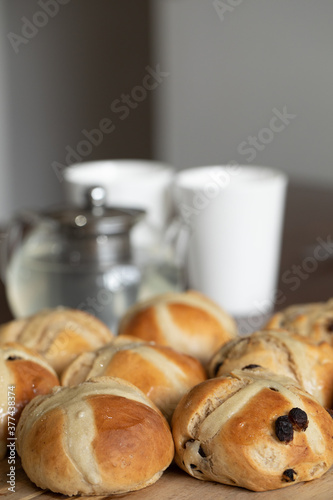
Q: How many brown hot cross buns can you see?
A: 8